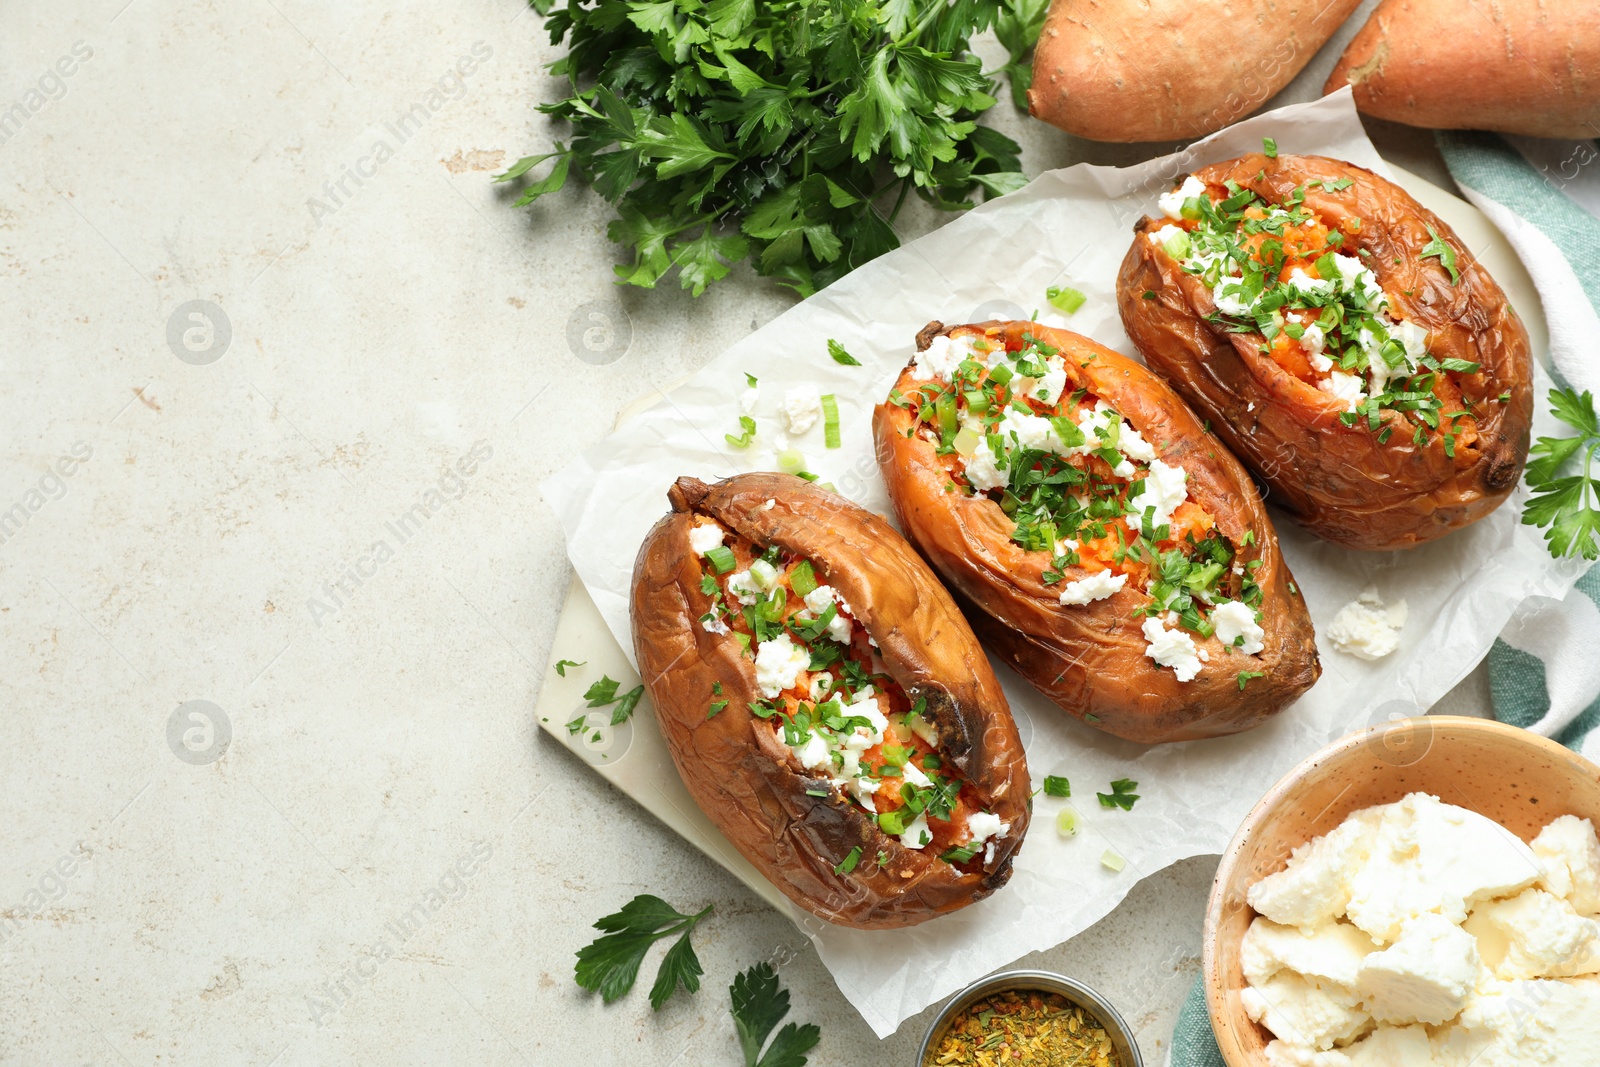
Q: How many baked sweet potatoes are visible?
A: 3